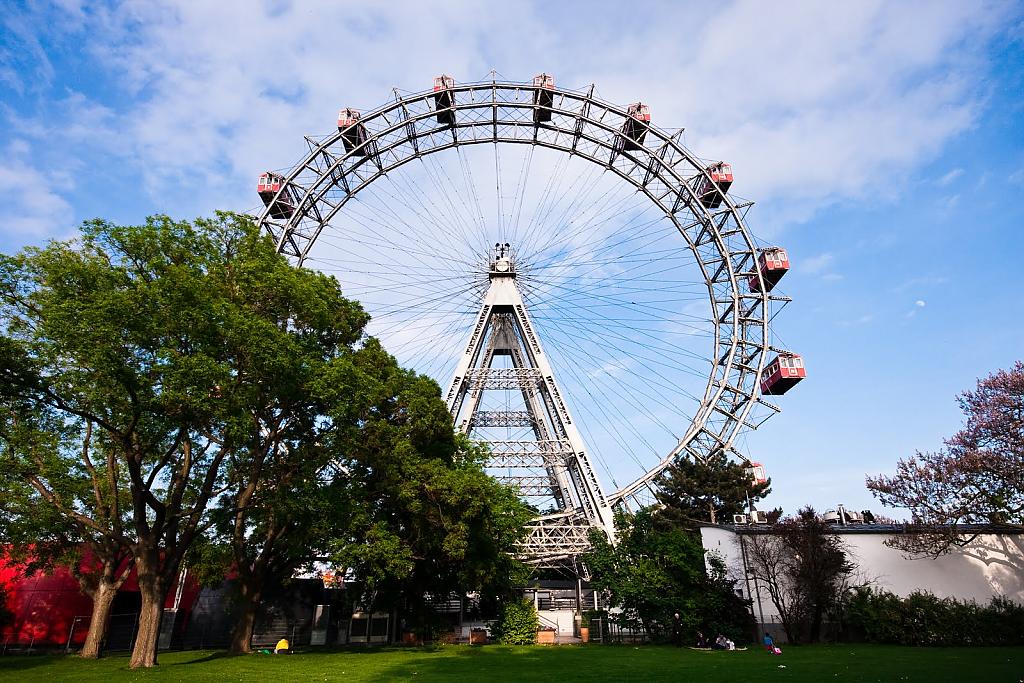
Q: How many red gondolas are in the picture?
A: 9